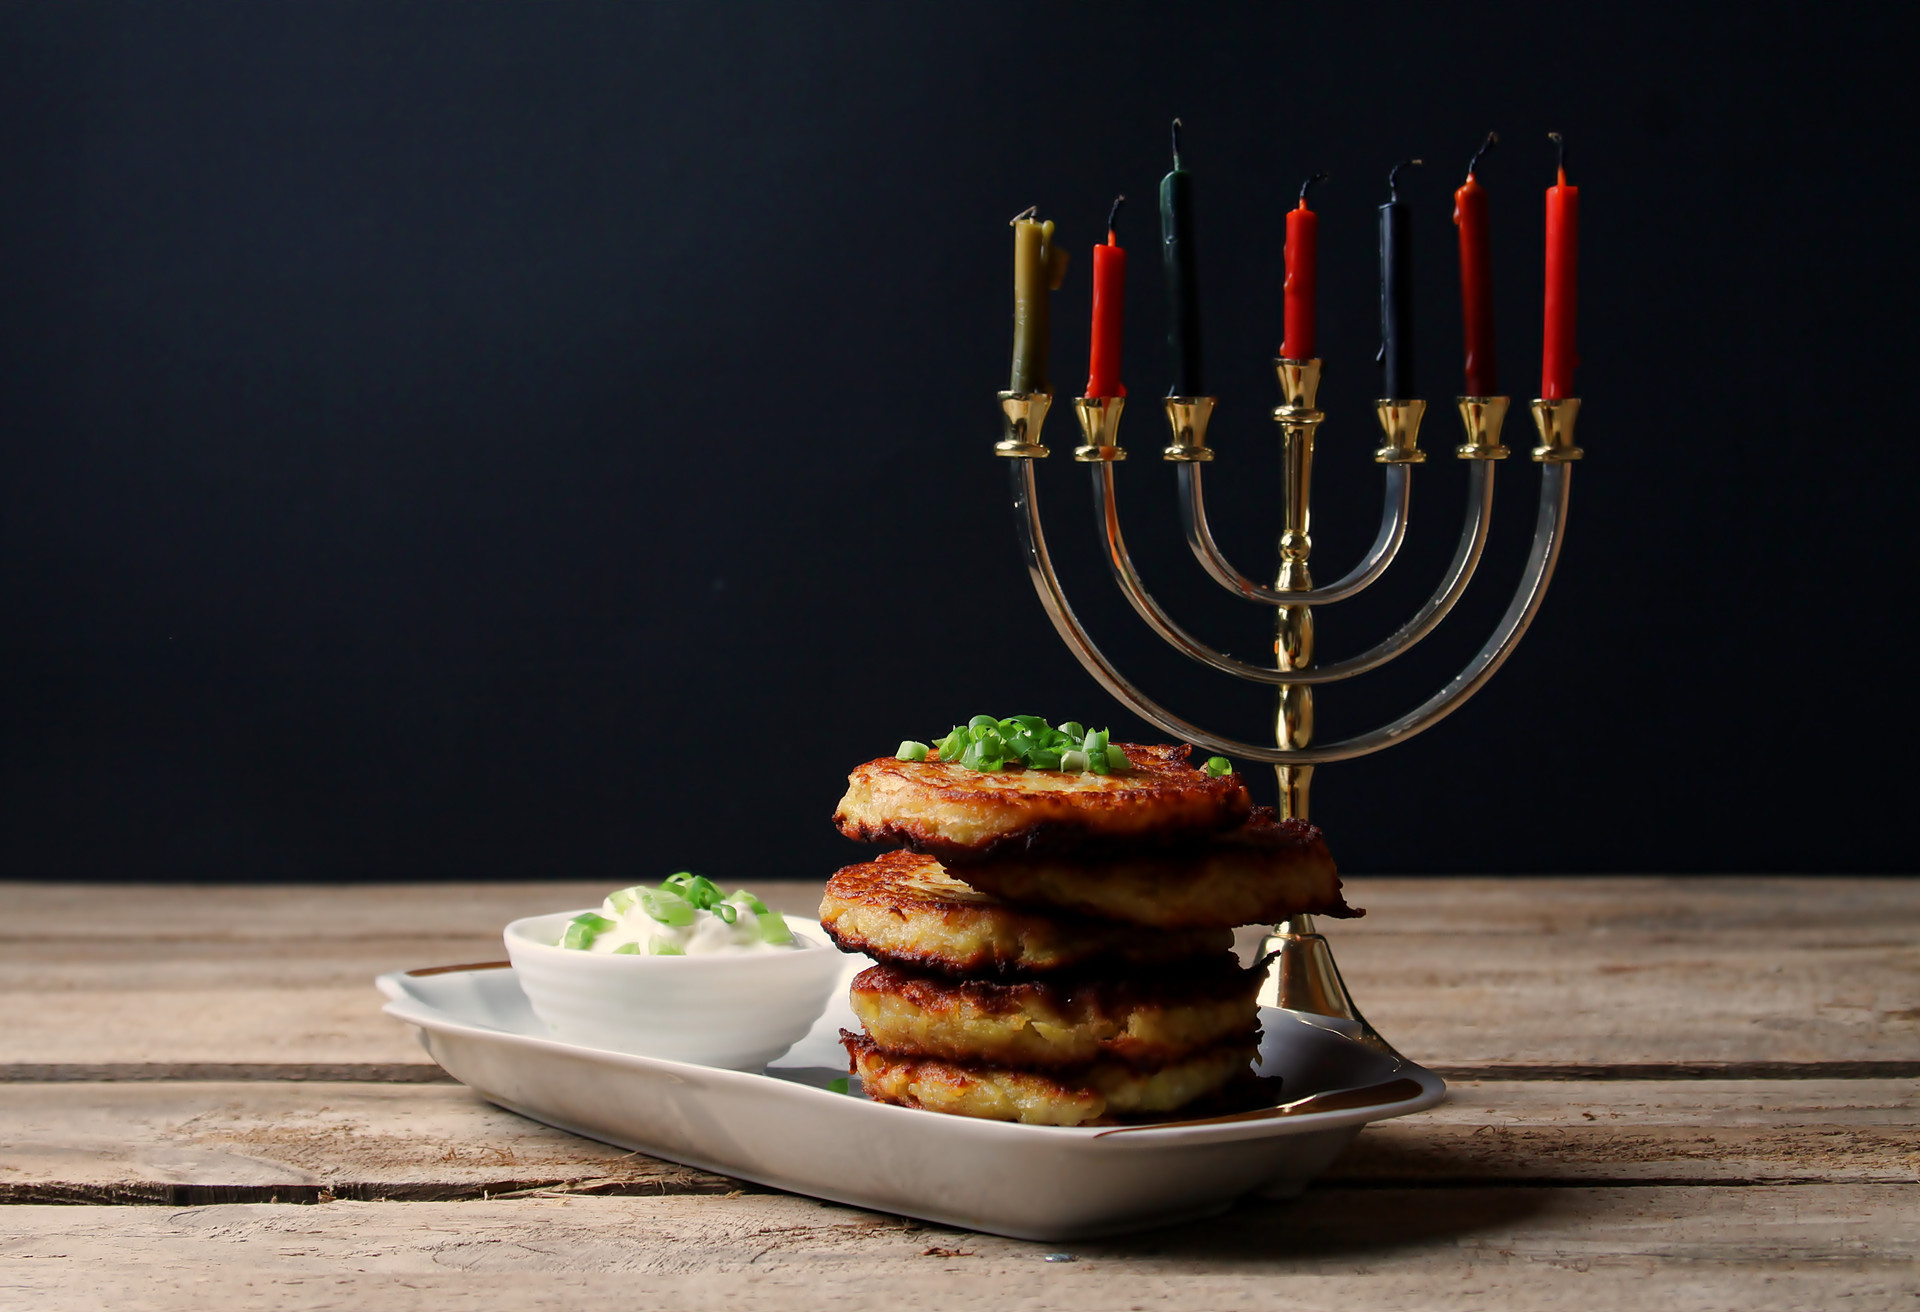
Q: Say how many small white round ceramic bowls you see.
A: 1